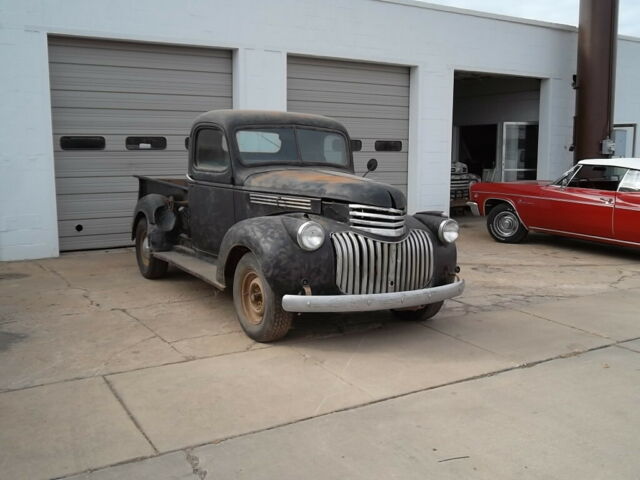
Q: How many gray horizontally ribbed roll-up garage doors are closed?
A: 2